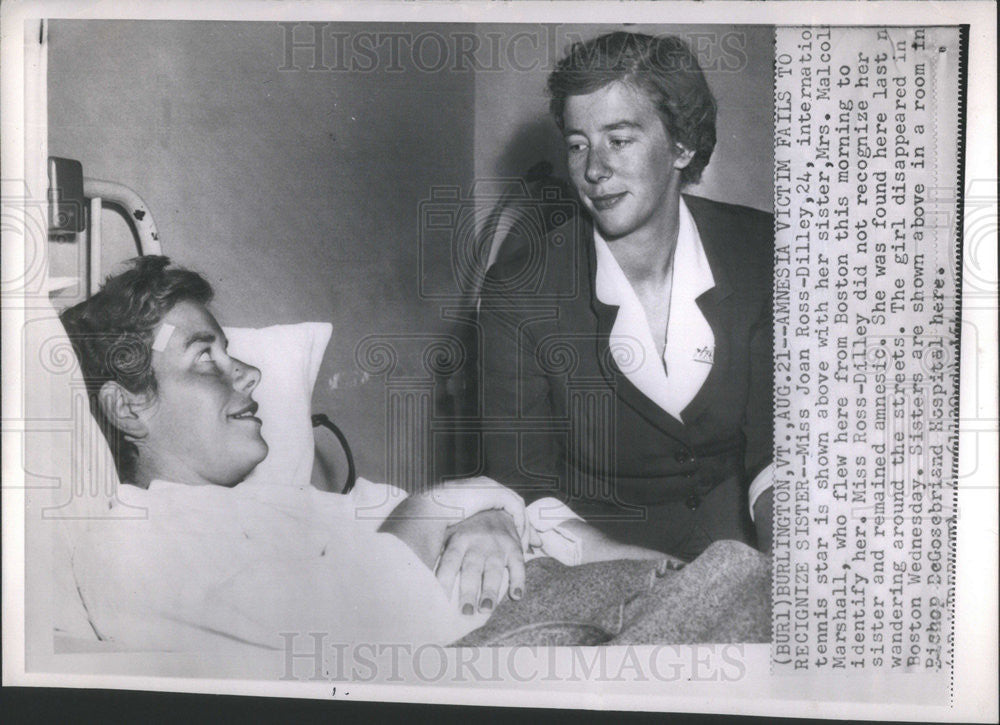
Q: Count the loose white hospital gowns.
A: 1